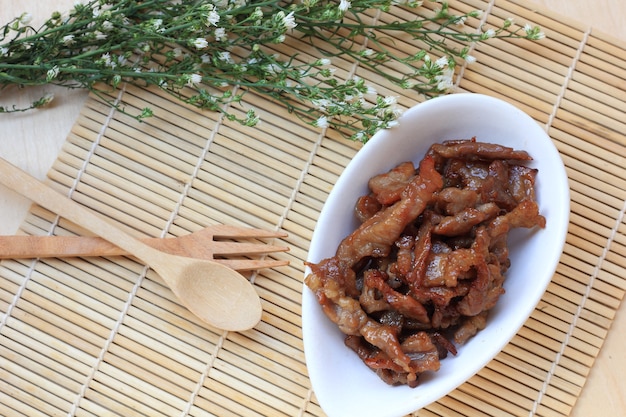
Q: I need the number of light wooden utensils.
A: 2